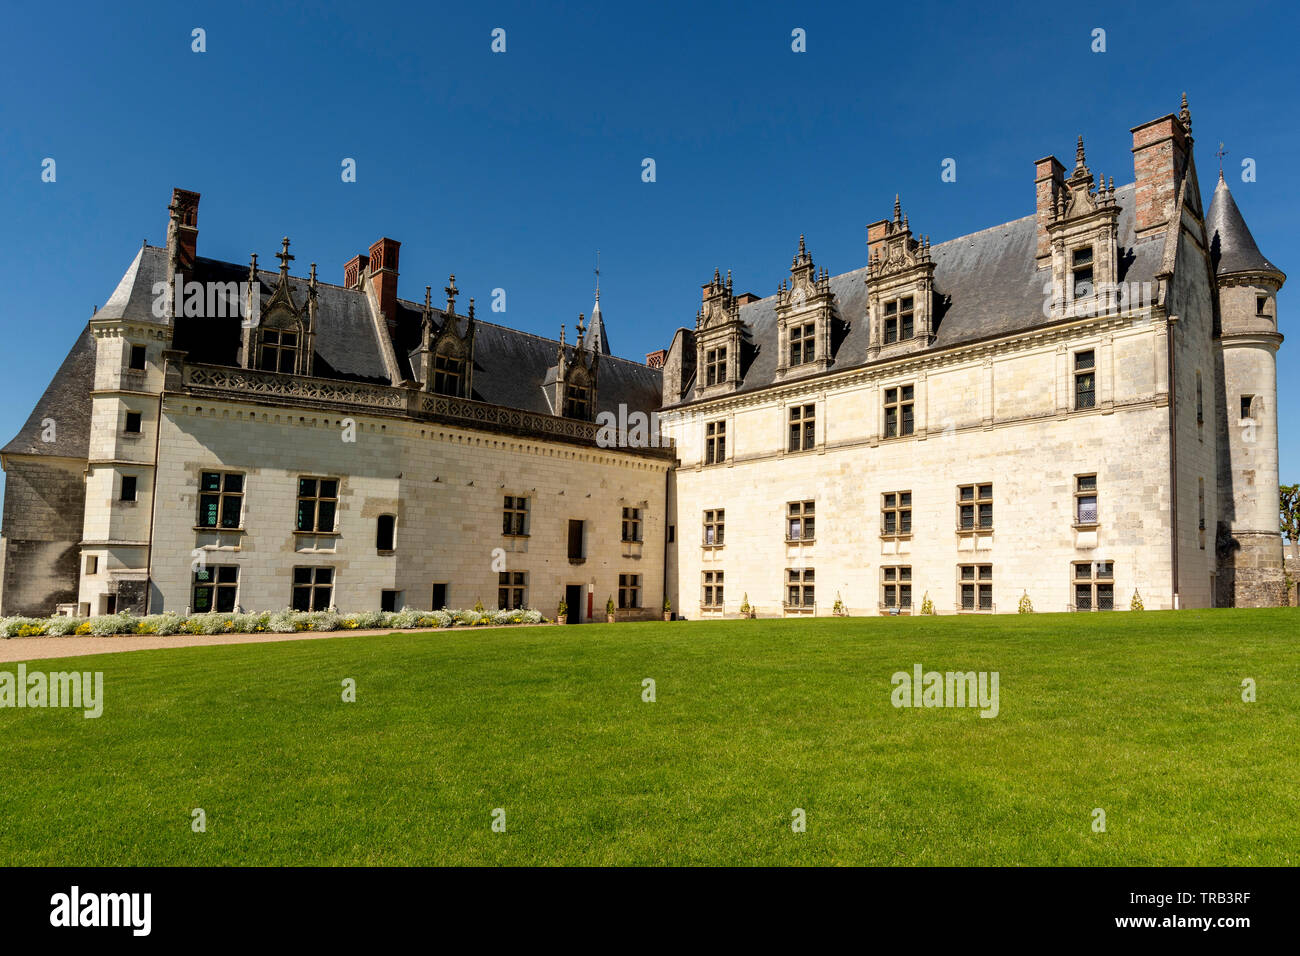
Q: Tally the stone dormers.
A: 7